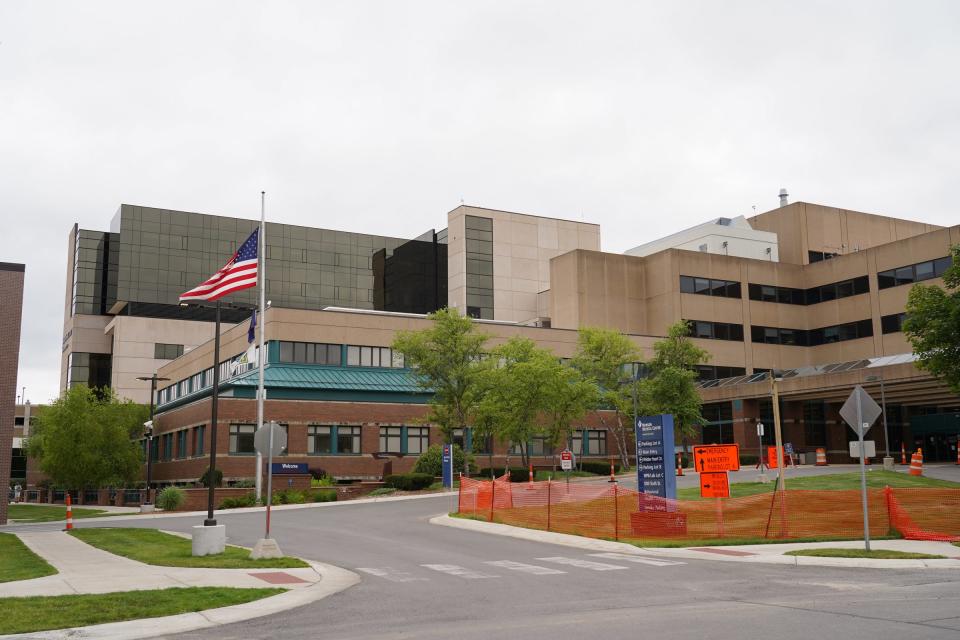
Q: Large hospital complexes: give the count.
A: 1